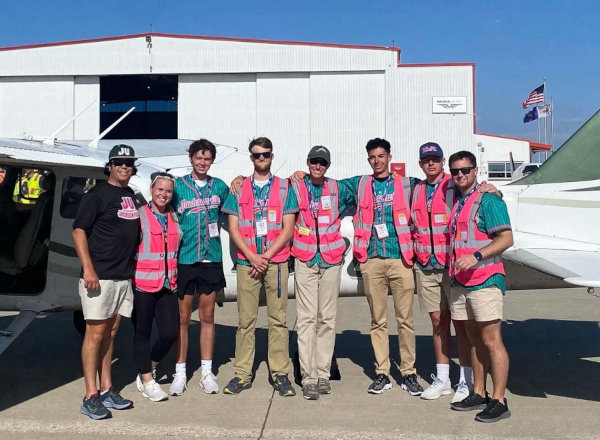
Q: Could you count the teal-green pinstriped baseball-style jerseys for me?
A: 7